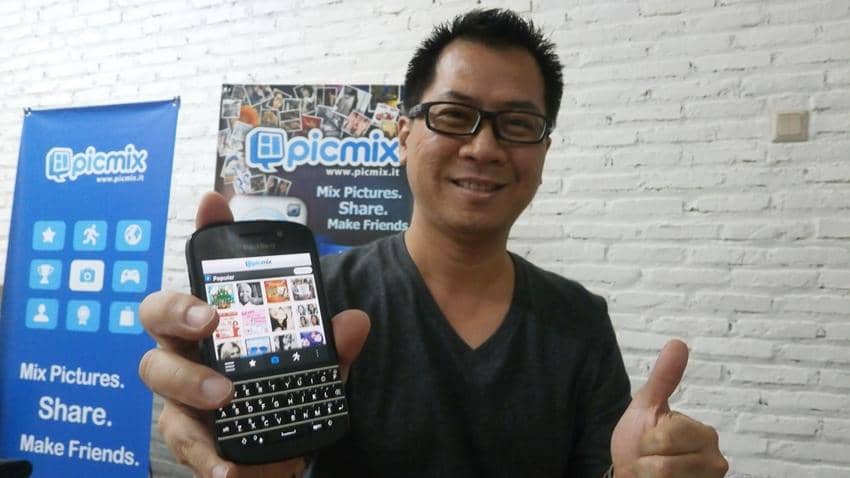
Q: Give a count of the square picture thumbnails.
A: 12